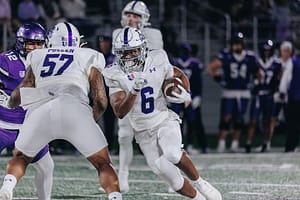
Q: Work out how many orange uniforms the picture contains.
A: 0